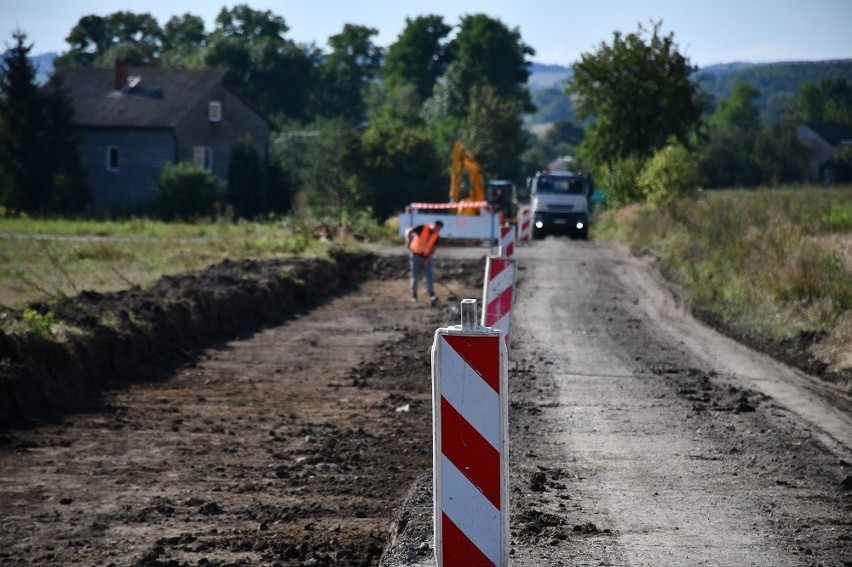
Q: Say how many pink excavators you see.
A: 0